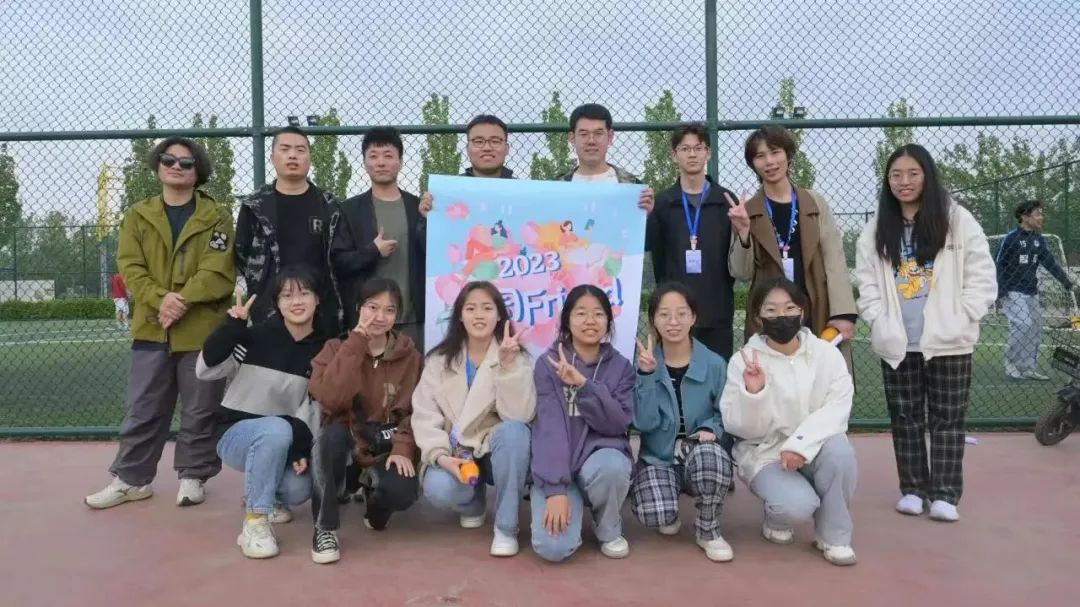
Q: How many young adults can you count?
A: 14